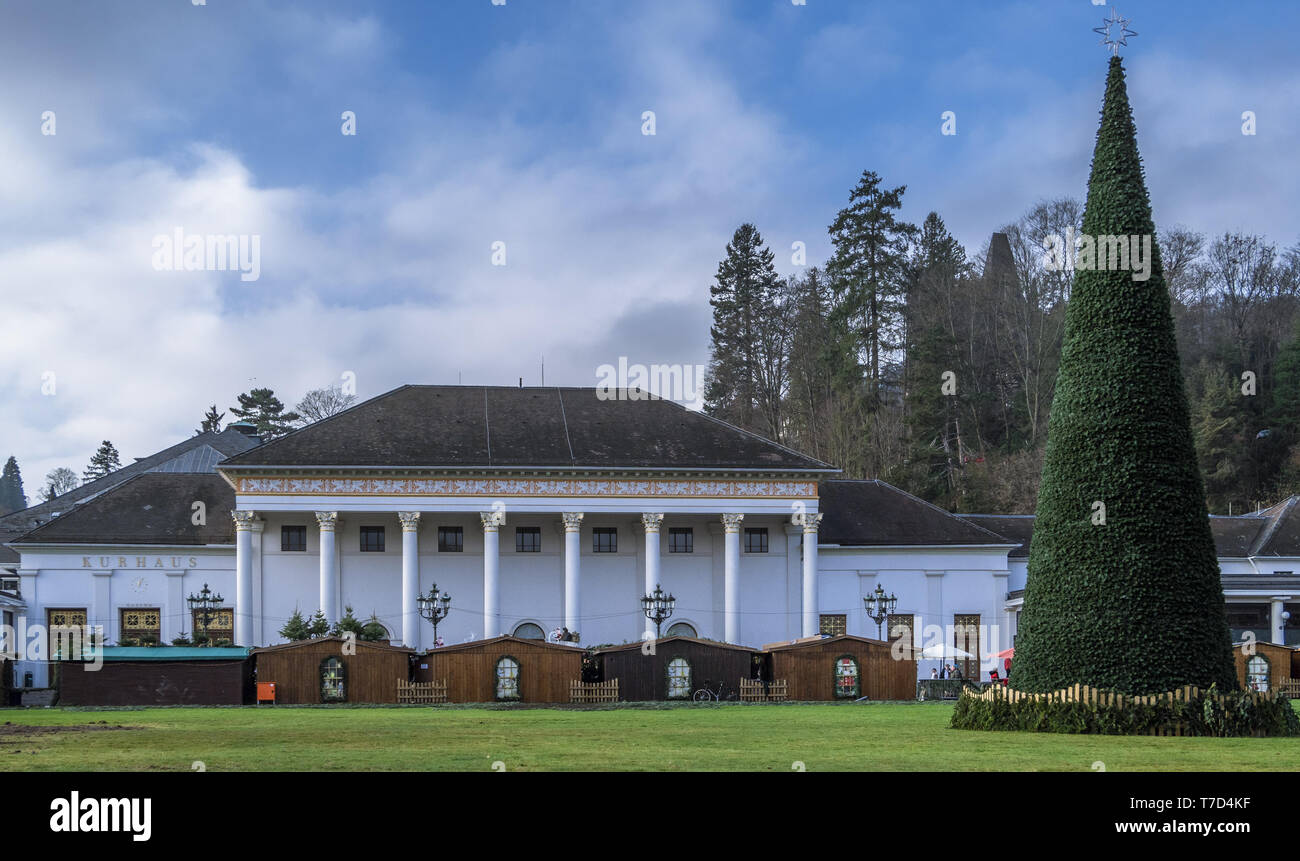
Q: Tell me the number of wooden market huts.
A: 6